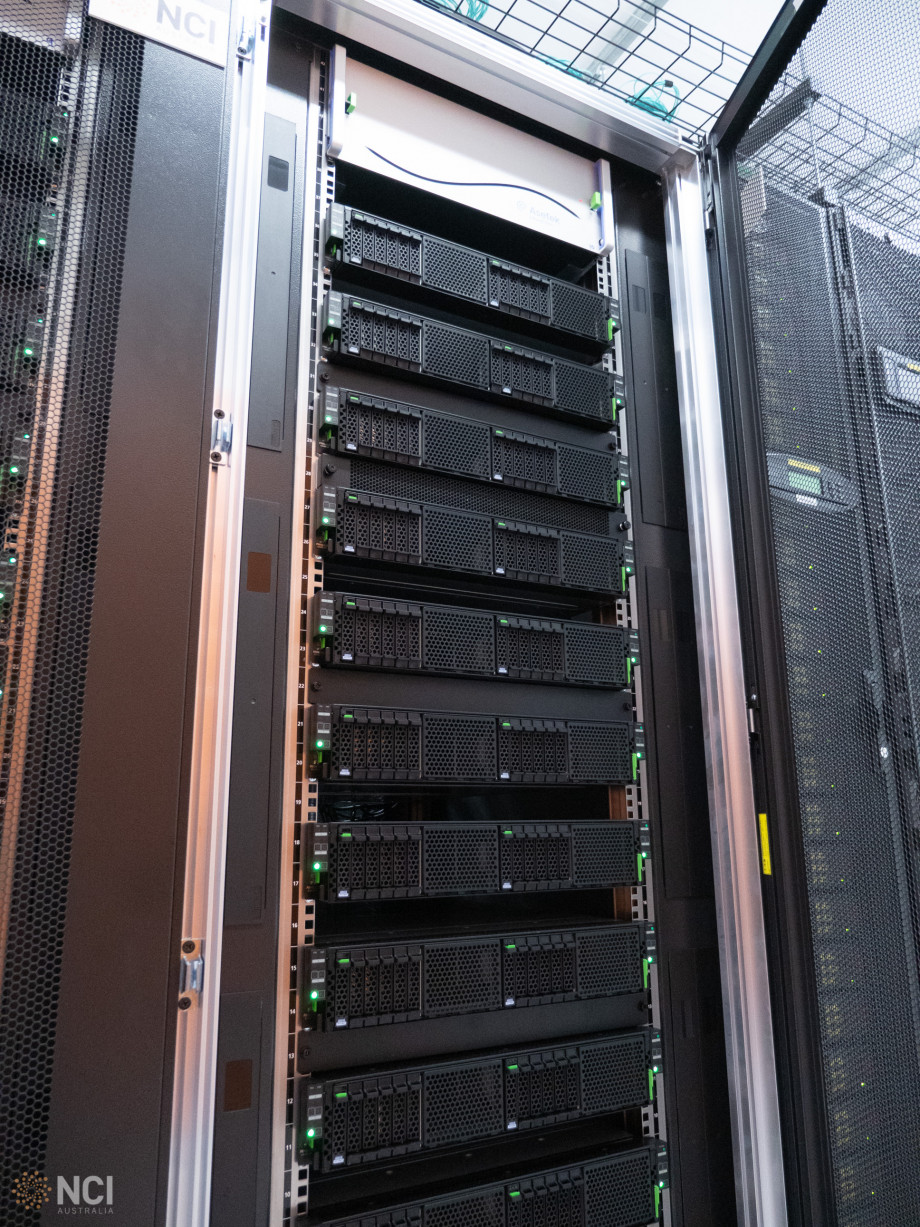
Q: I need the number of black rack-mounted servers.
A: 10